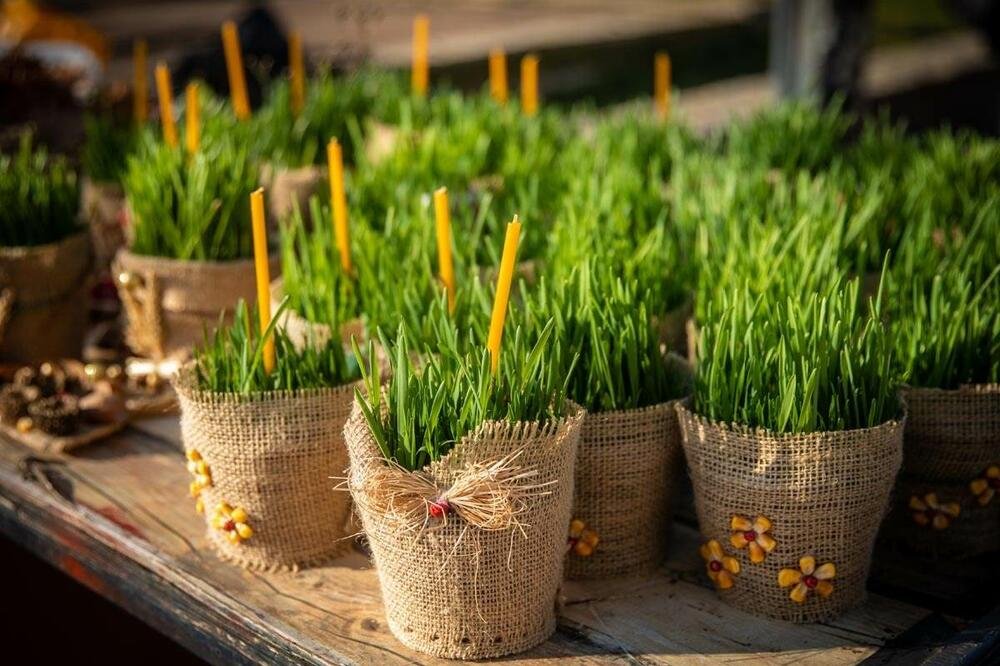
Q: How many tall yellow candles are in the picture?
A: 13